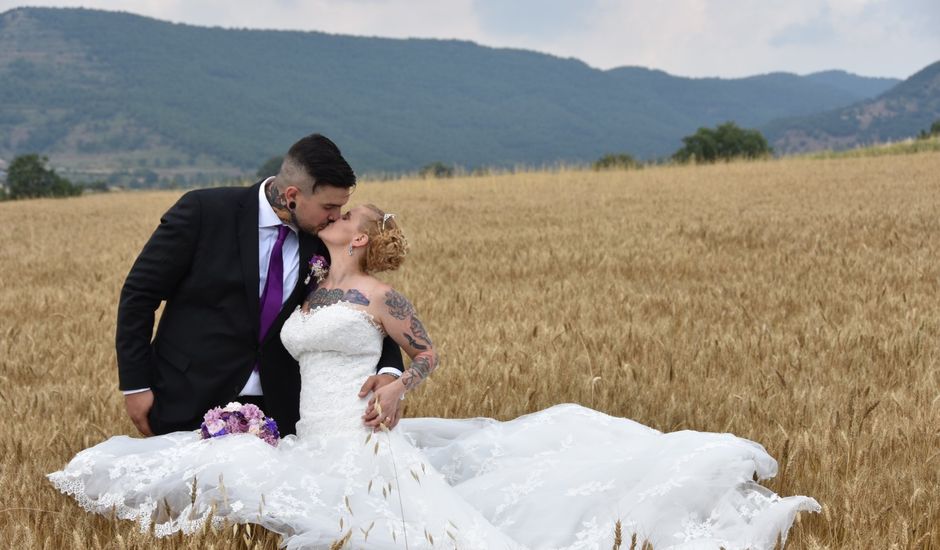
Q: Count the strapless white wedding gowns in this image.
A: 1